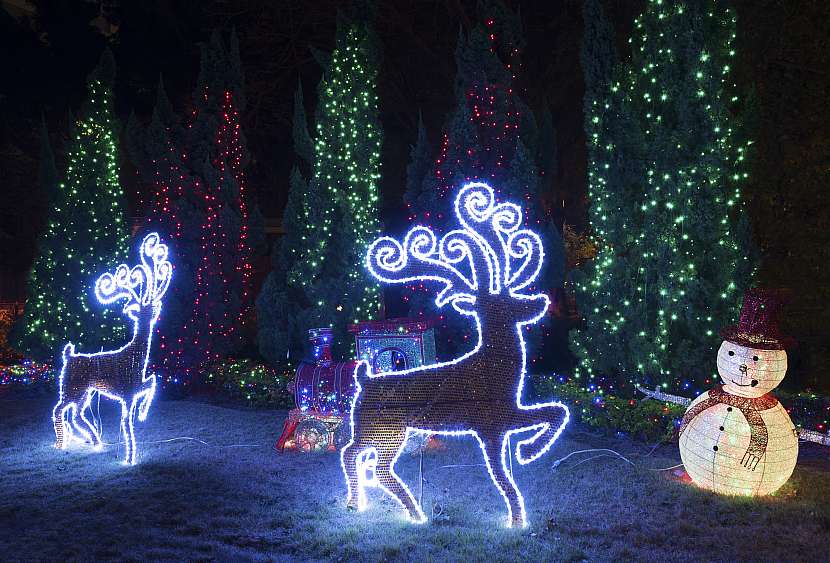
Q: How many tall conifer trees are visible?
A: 5